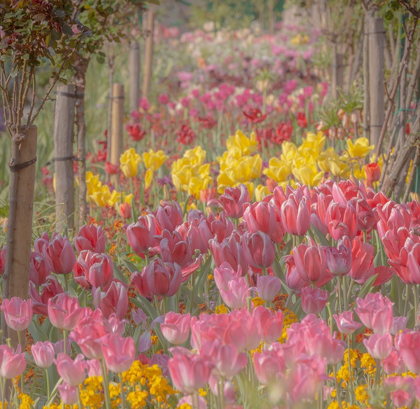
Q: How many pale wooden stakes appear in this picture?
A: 7